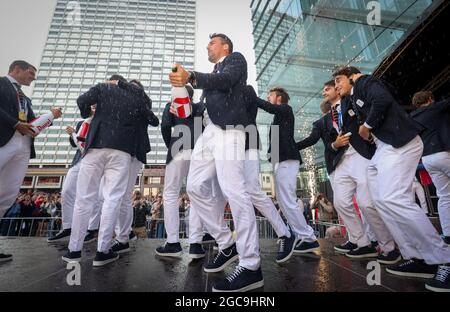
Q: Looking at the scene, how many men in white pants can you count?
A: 12